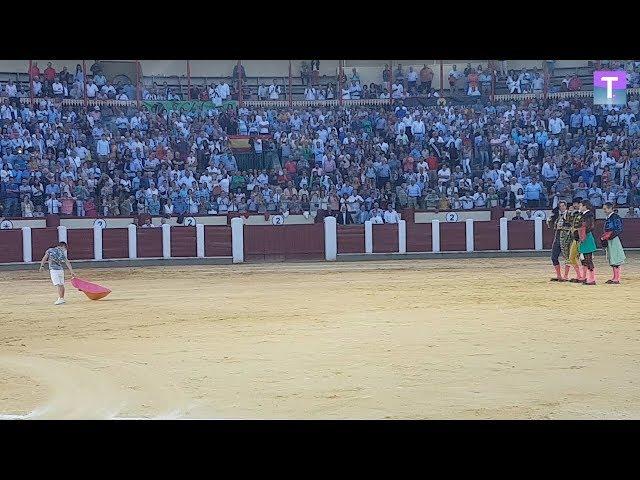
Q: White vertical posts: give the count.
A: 14